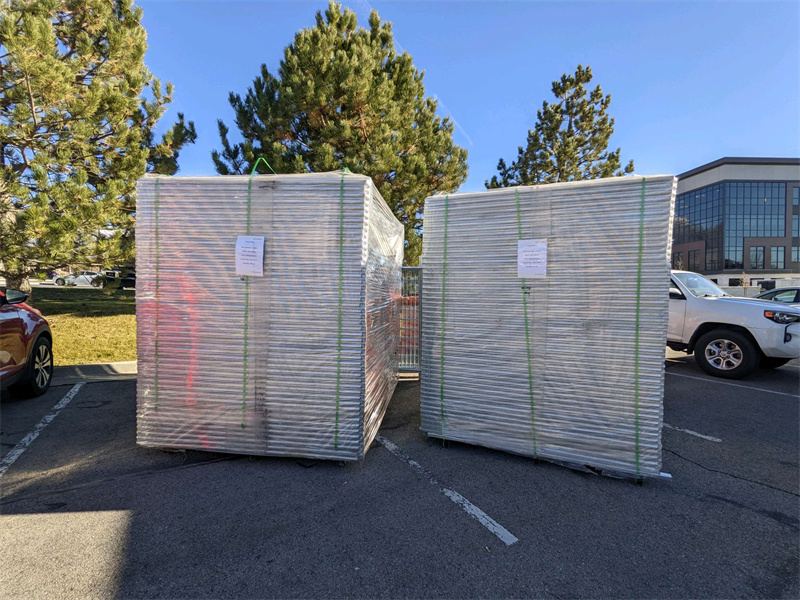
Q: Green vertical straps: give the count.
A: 6